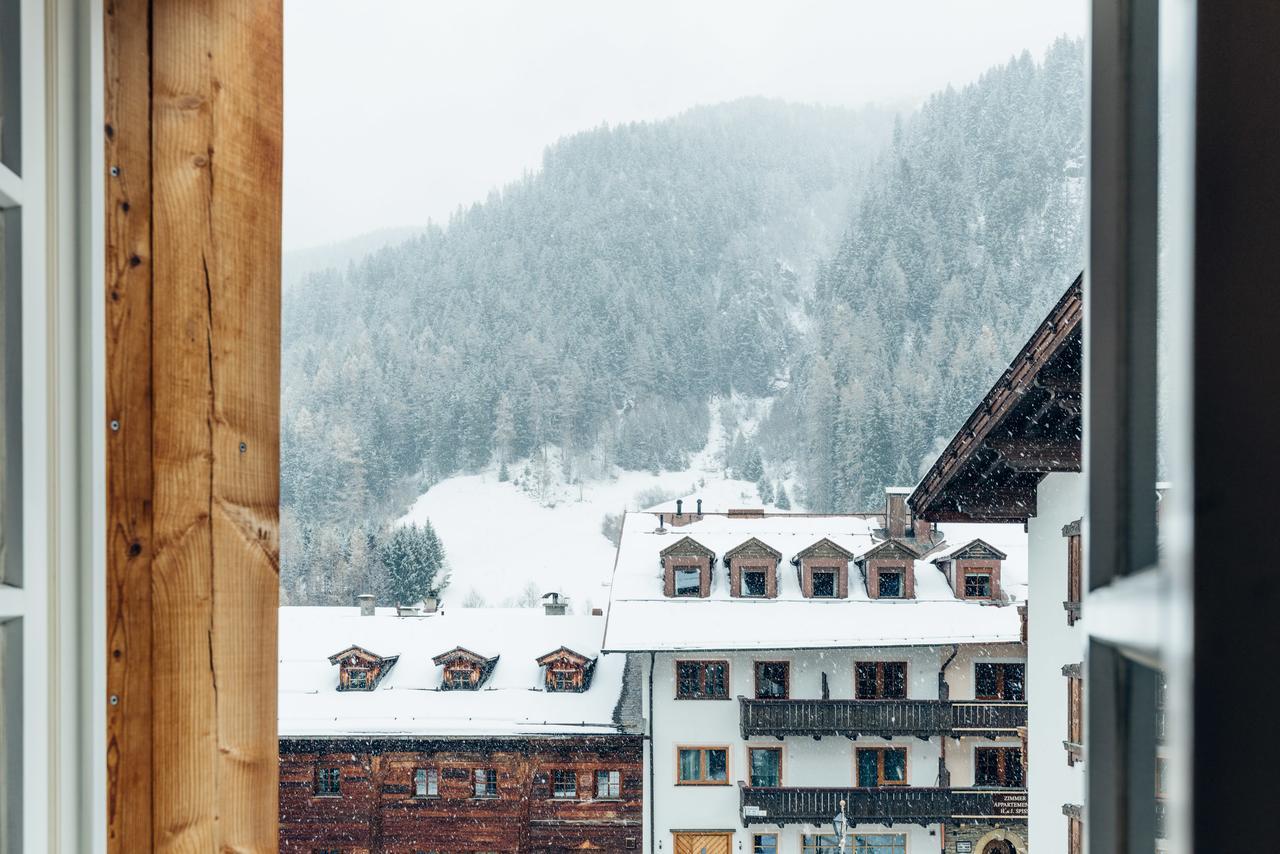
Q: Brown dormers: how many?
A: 8